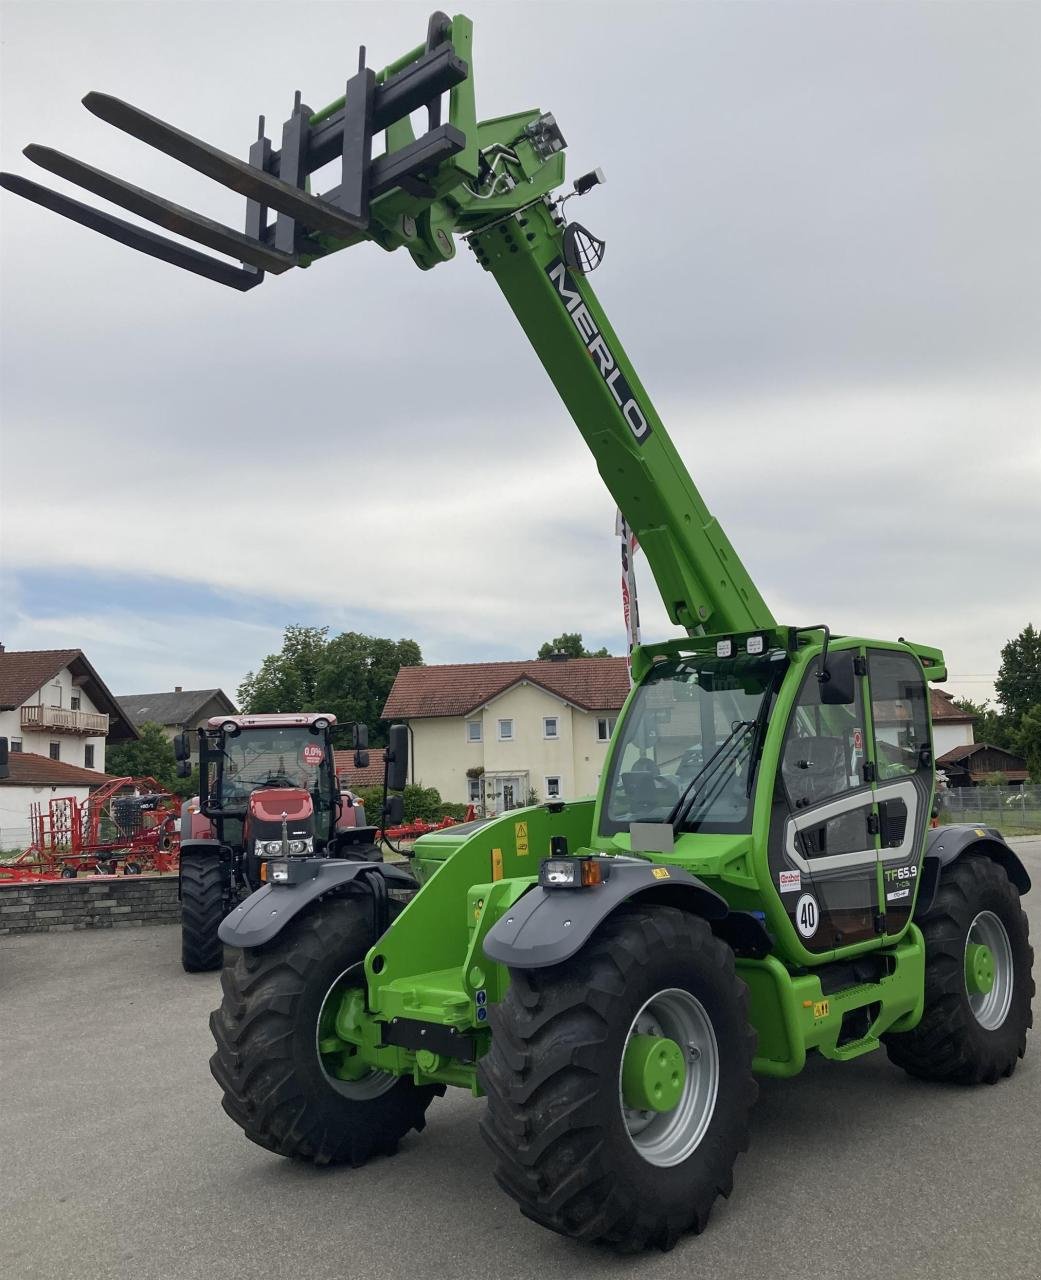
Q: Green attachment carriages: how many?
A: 1